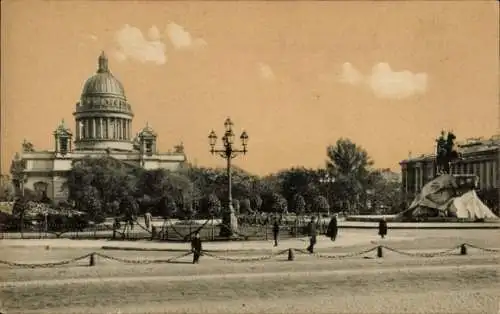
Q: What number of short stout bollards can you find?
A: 4